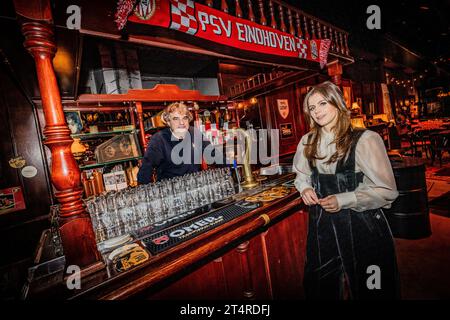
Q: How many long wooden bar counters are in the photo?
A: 1